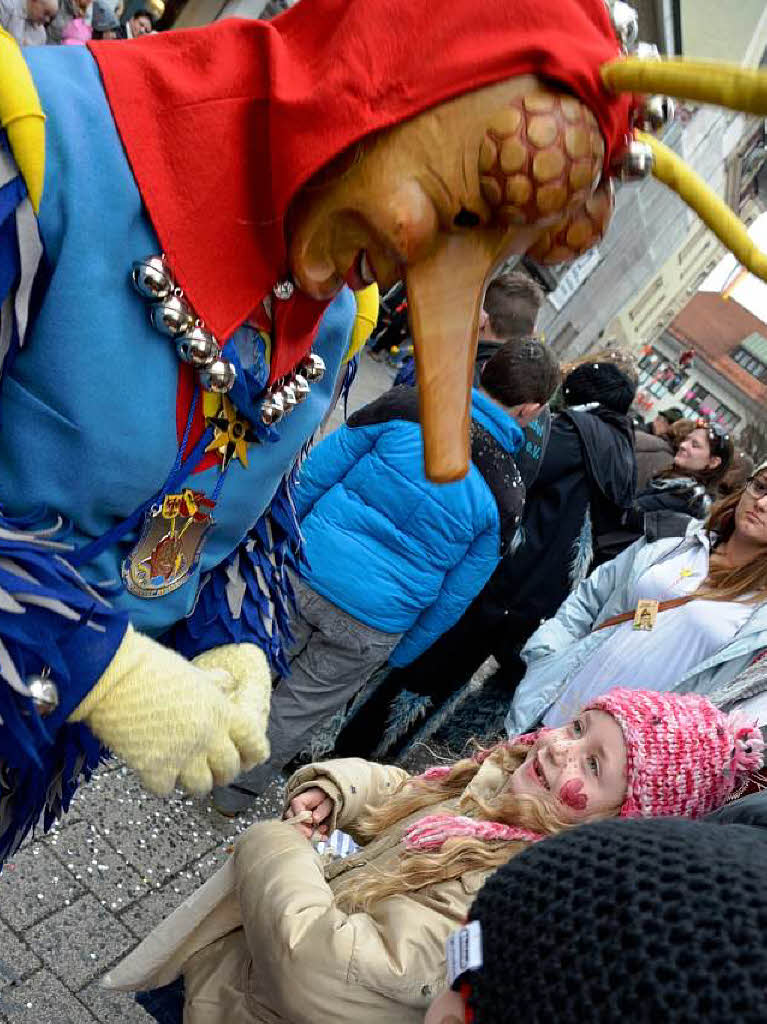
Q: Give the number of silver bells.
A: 13